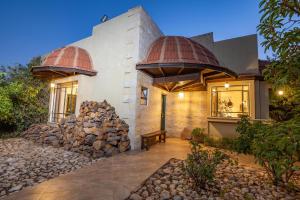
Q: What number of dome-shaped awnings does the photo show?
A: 2